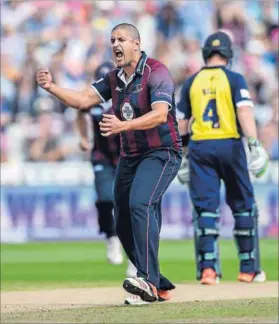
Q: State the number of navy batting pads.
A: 2